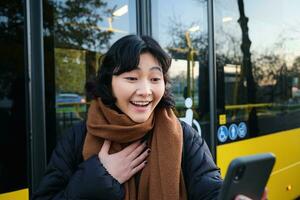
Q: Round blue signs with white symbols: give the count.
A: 3